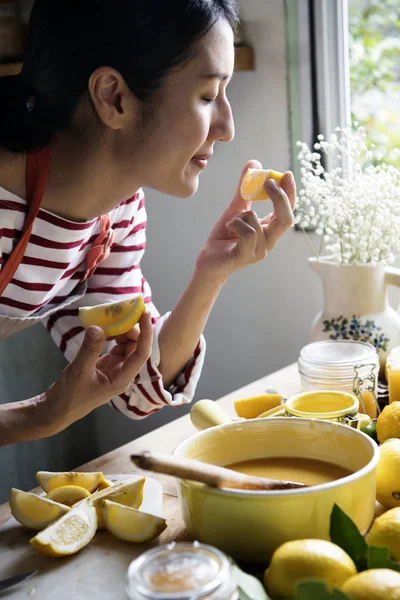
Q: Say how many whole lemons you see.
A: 5